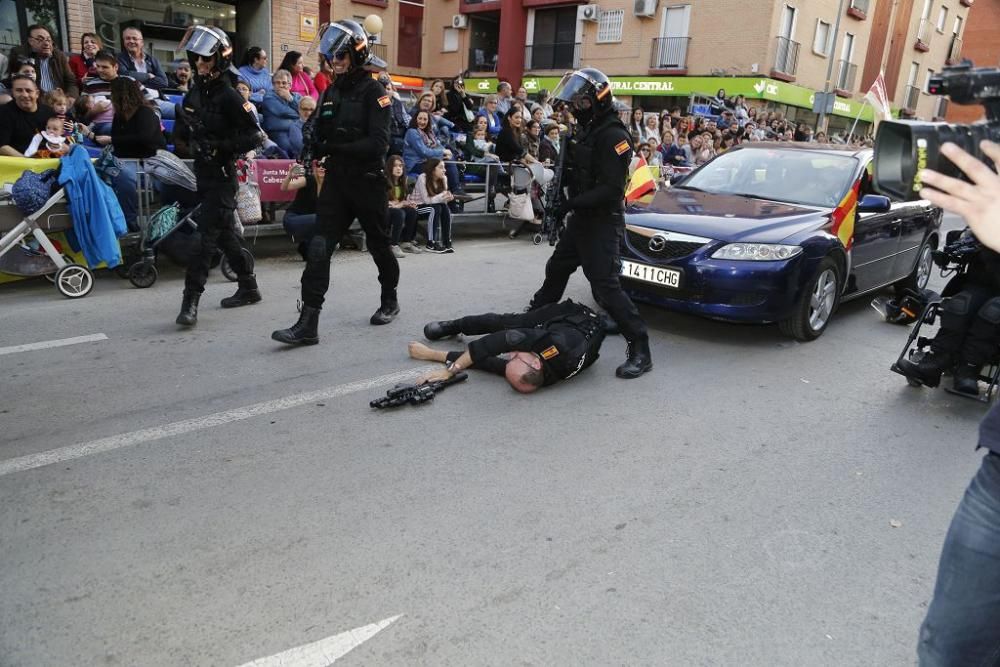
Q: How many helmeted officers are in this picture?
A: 3